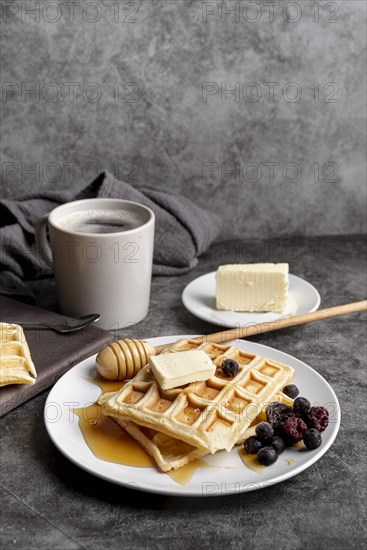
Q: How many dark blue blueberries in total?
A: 8